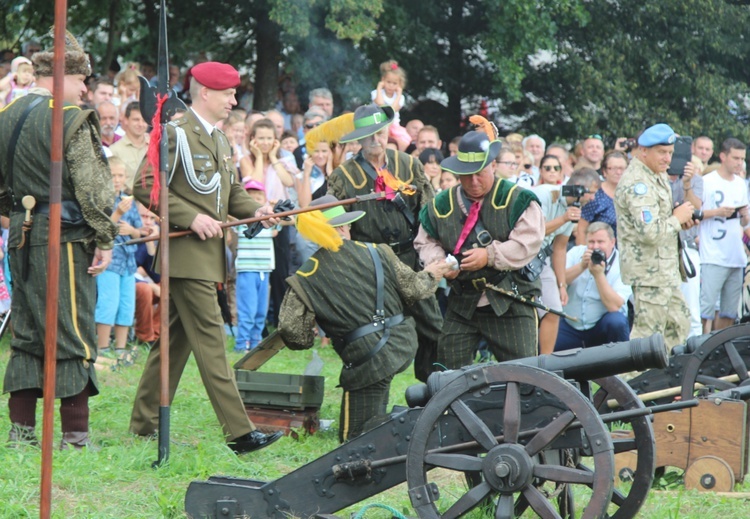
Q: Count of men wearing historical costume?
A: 4